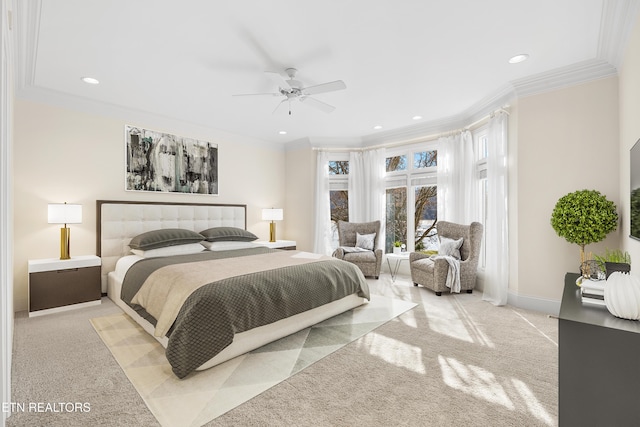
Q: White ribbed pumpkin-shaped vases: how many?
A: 1